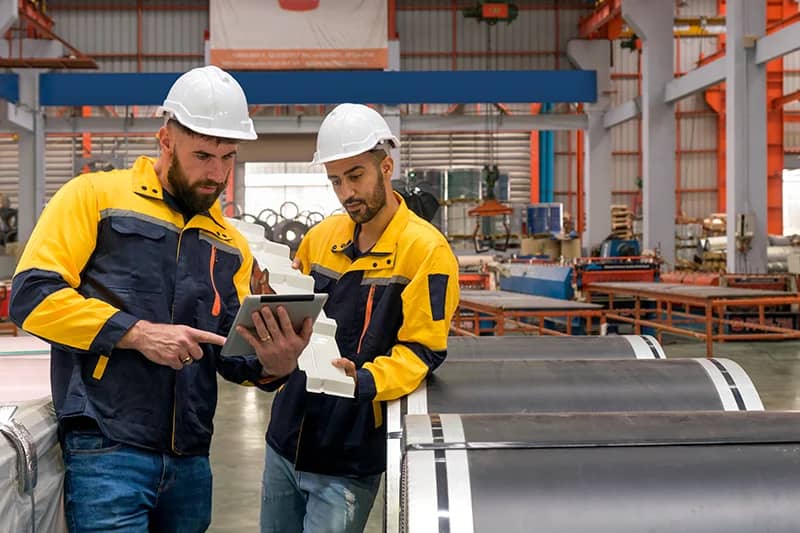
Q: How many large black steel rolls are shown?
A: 3